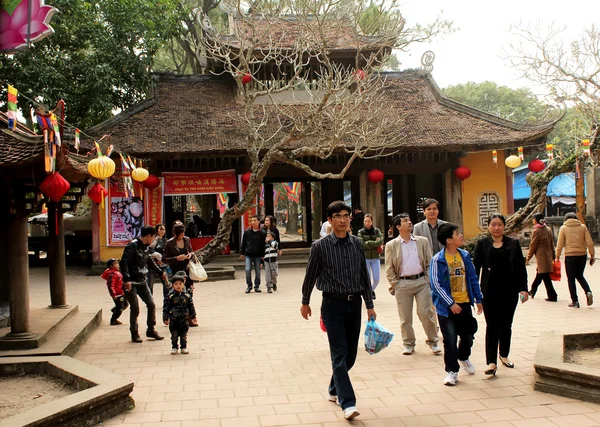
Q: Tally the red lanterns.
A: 9